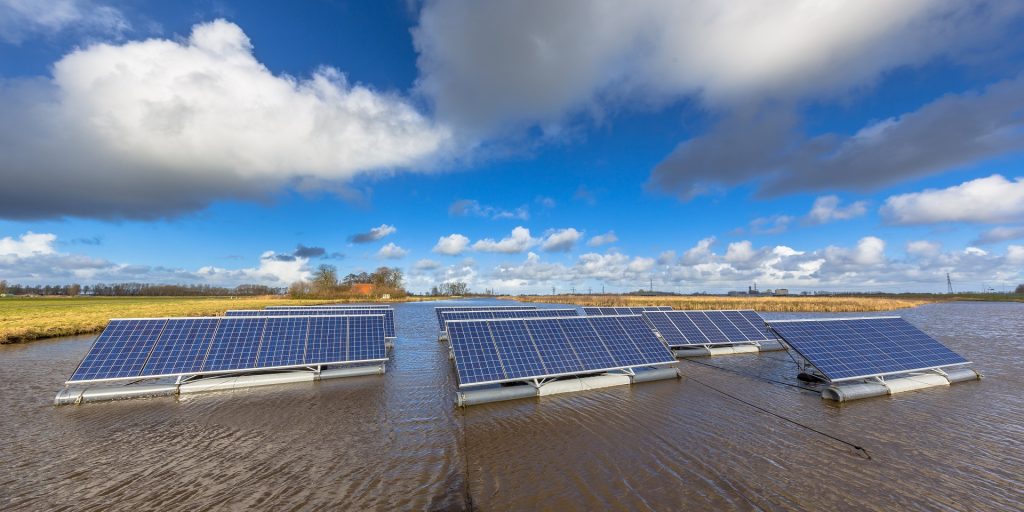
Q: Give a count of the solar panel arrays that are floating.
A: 9